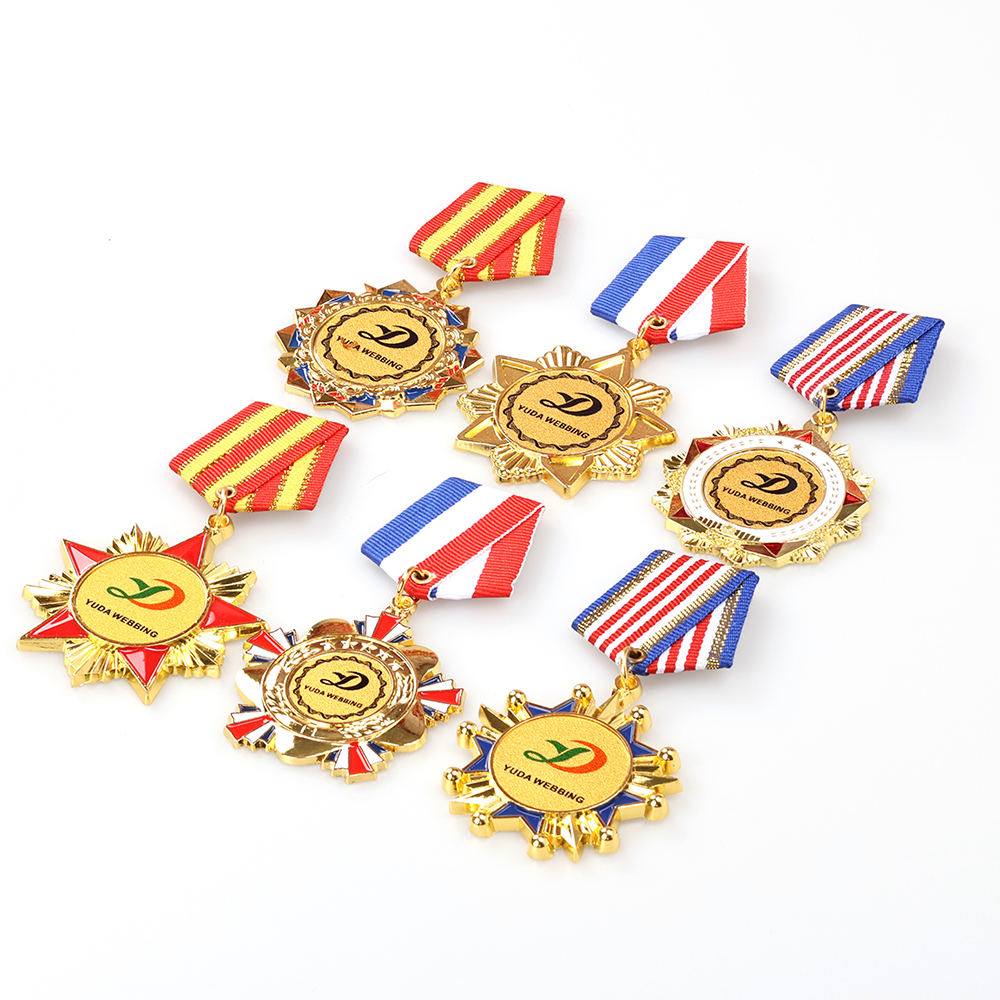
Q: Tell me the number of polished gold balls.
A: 10